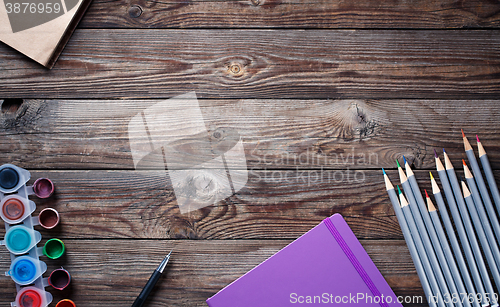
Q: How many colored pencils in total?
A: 12